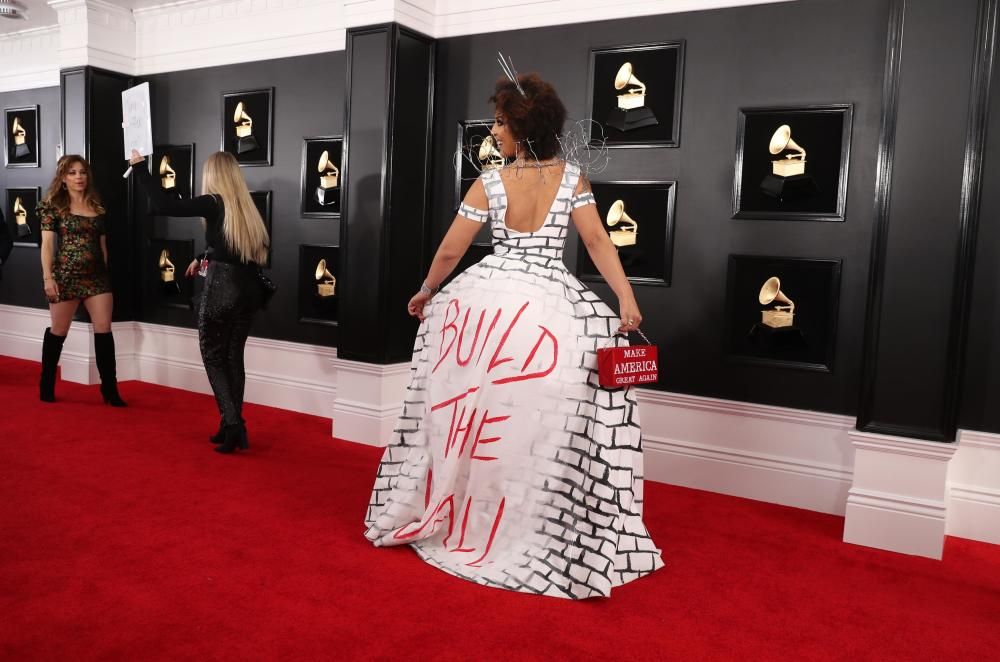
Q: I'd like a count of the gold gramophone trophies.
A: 12